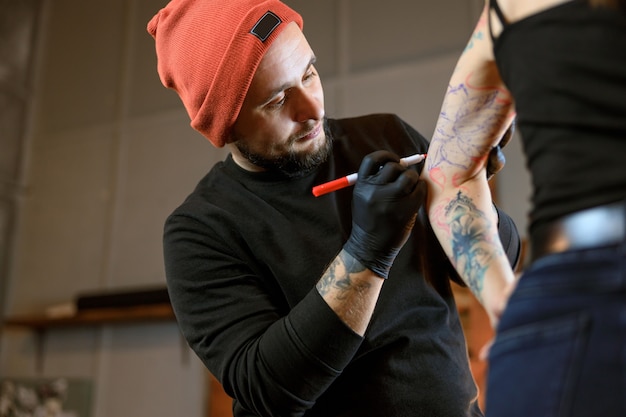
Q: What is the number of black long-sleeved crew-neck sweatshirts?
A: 1